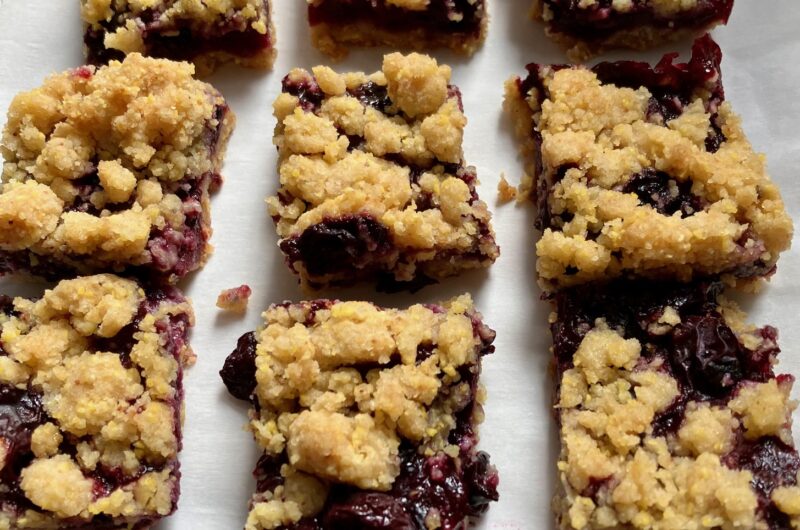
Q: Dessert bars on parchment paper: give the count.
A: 9